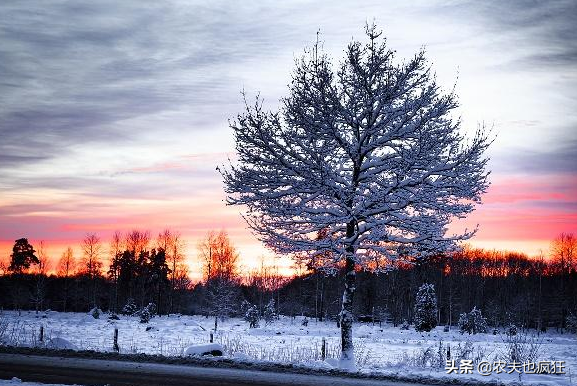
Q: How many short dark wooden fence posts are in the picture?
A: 5